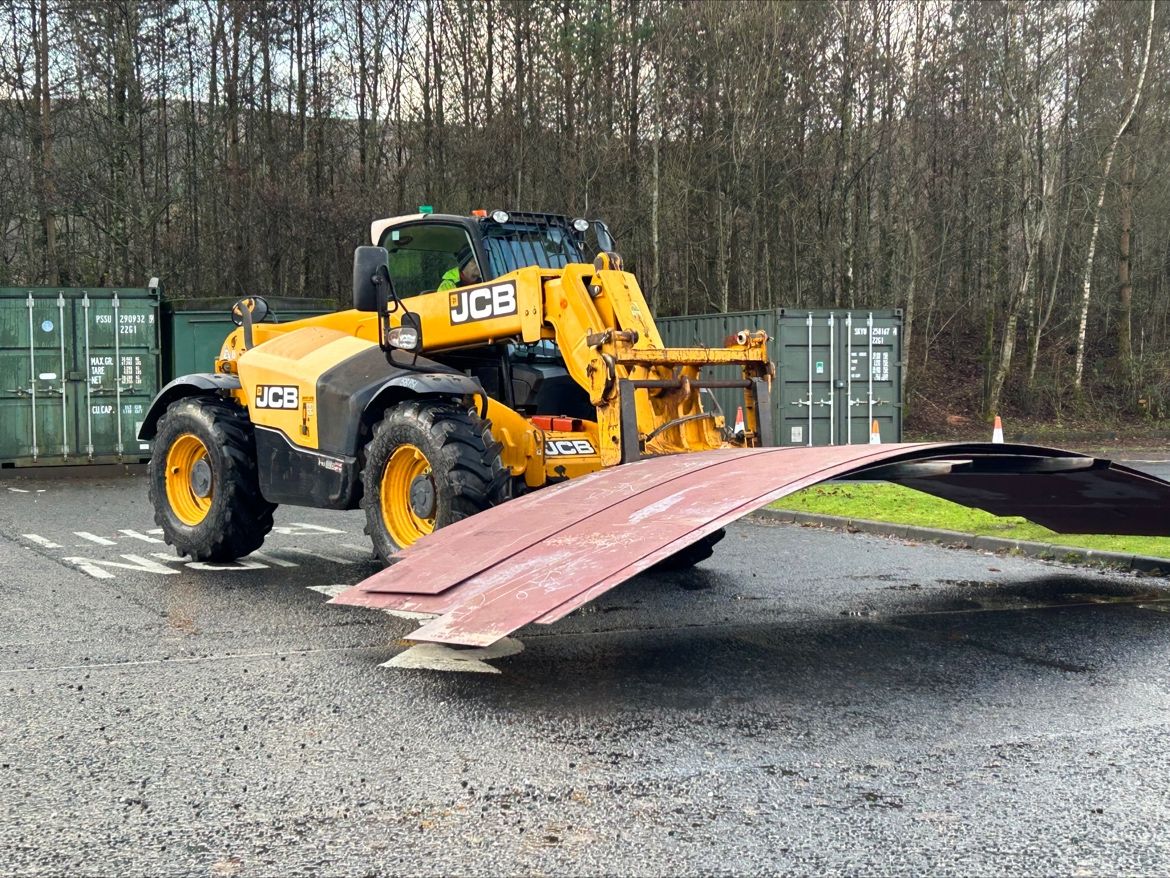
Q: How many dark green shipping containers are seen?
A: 3